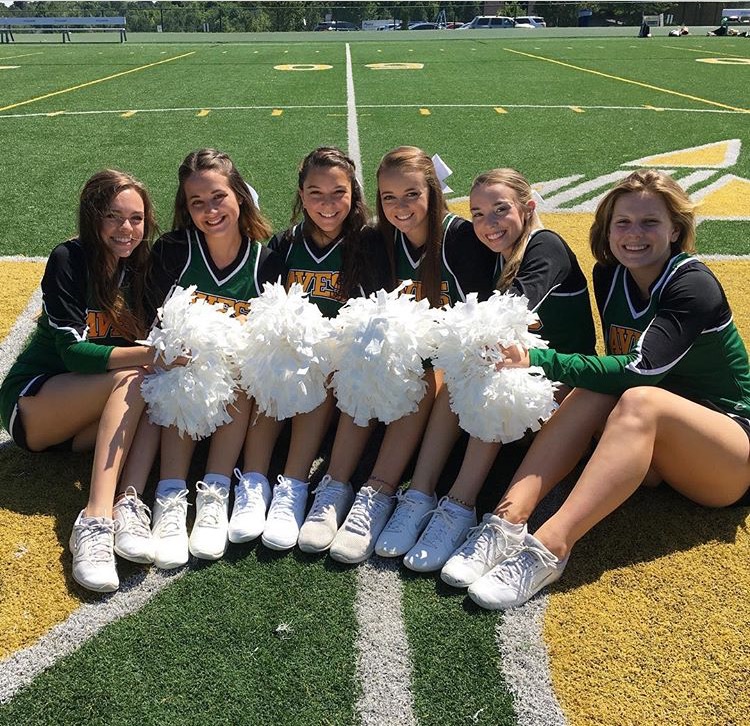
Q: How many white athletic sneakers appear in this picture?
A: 12